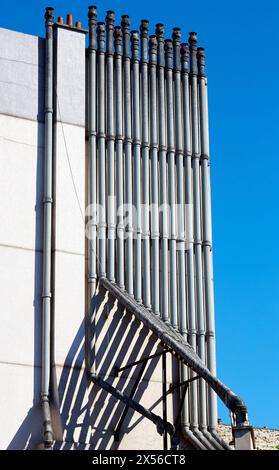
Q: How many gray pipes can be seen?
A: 15